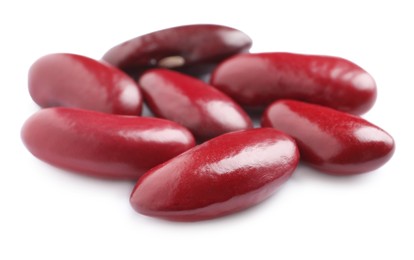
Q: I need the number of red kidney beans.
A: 7